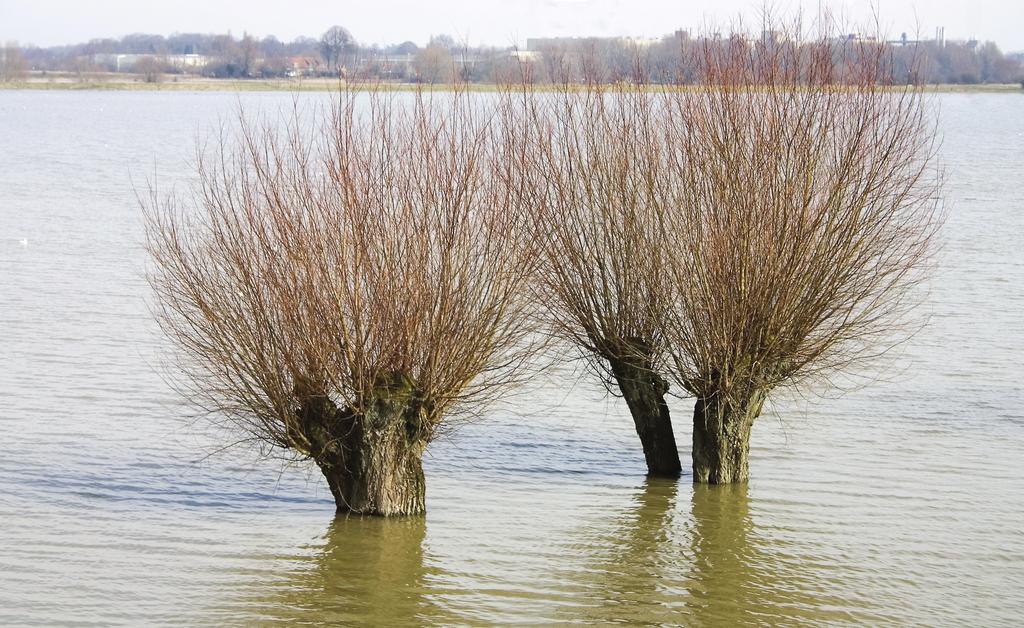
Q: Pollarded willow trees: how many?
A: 3